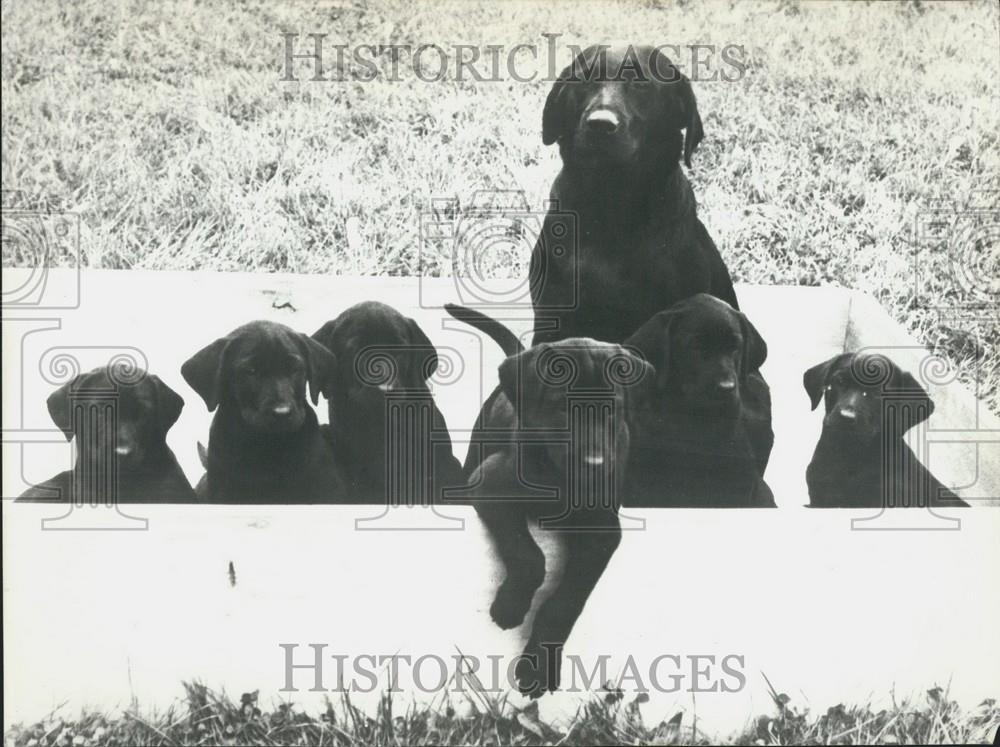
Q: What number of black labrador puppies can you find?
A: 6